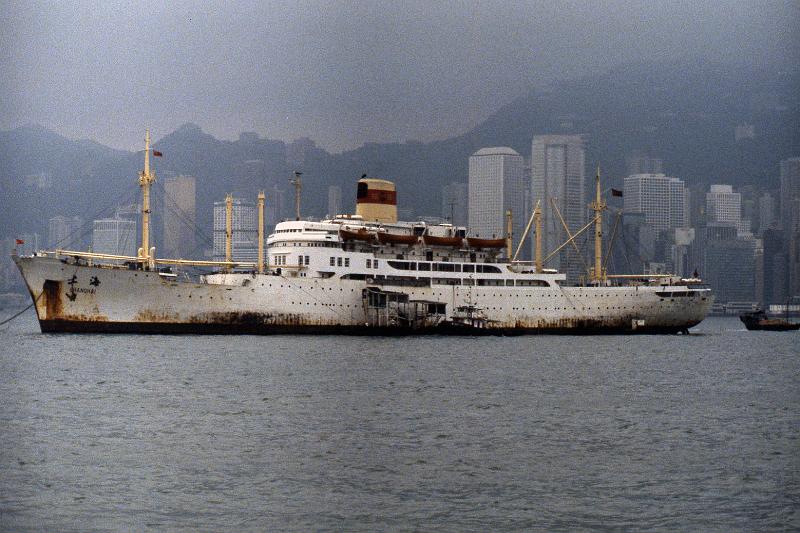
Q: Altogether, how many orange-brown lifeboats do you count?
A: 4